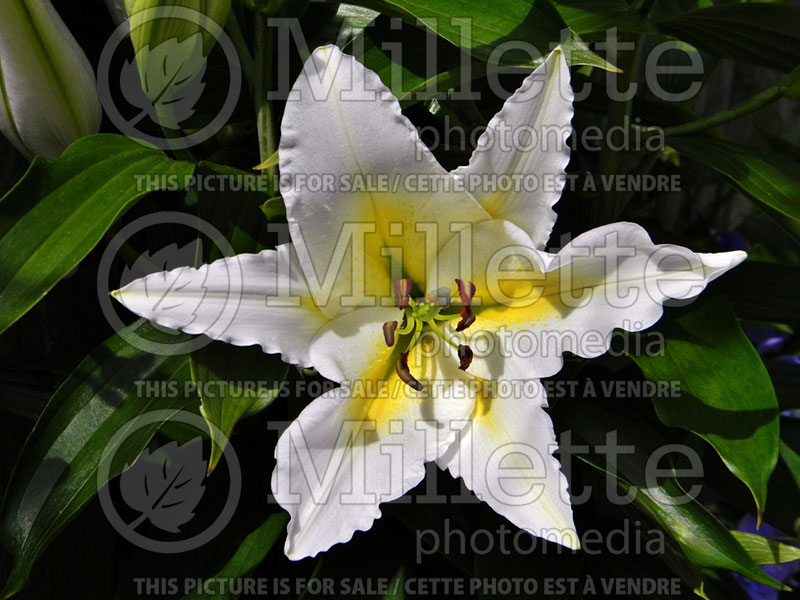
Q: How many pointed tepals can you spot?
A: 6